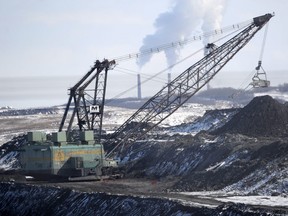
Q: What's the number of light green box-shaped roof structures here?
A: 3